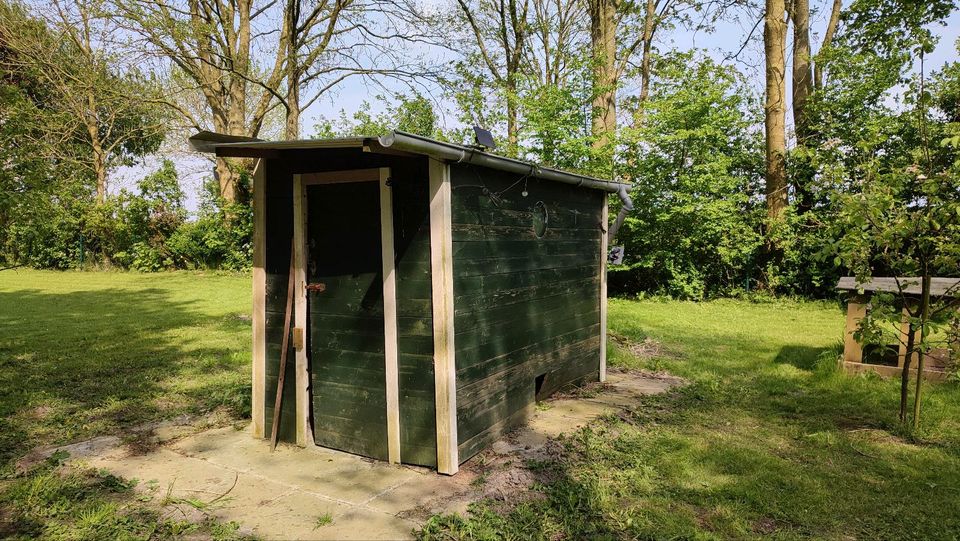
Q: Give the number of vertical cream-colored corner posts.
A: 3